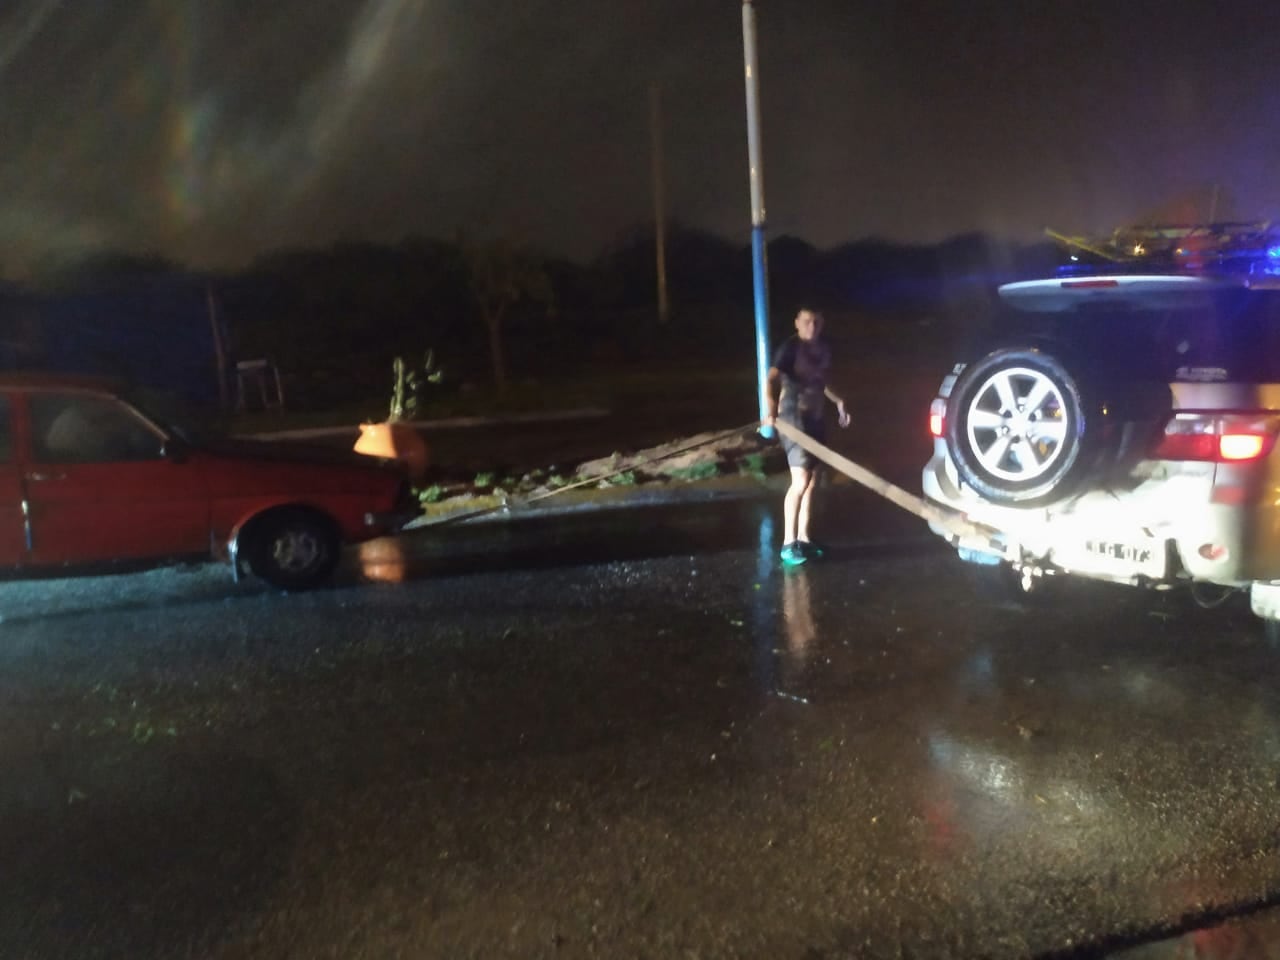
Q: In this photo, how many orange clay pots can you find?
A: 1